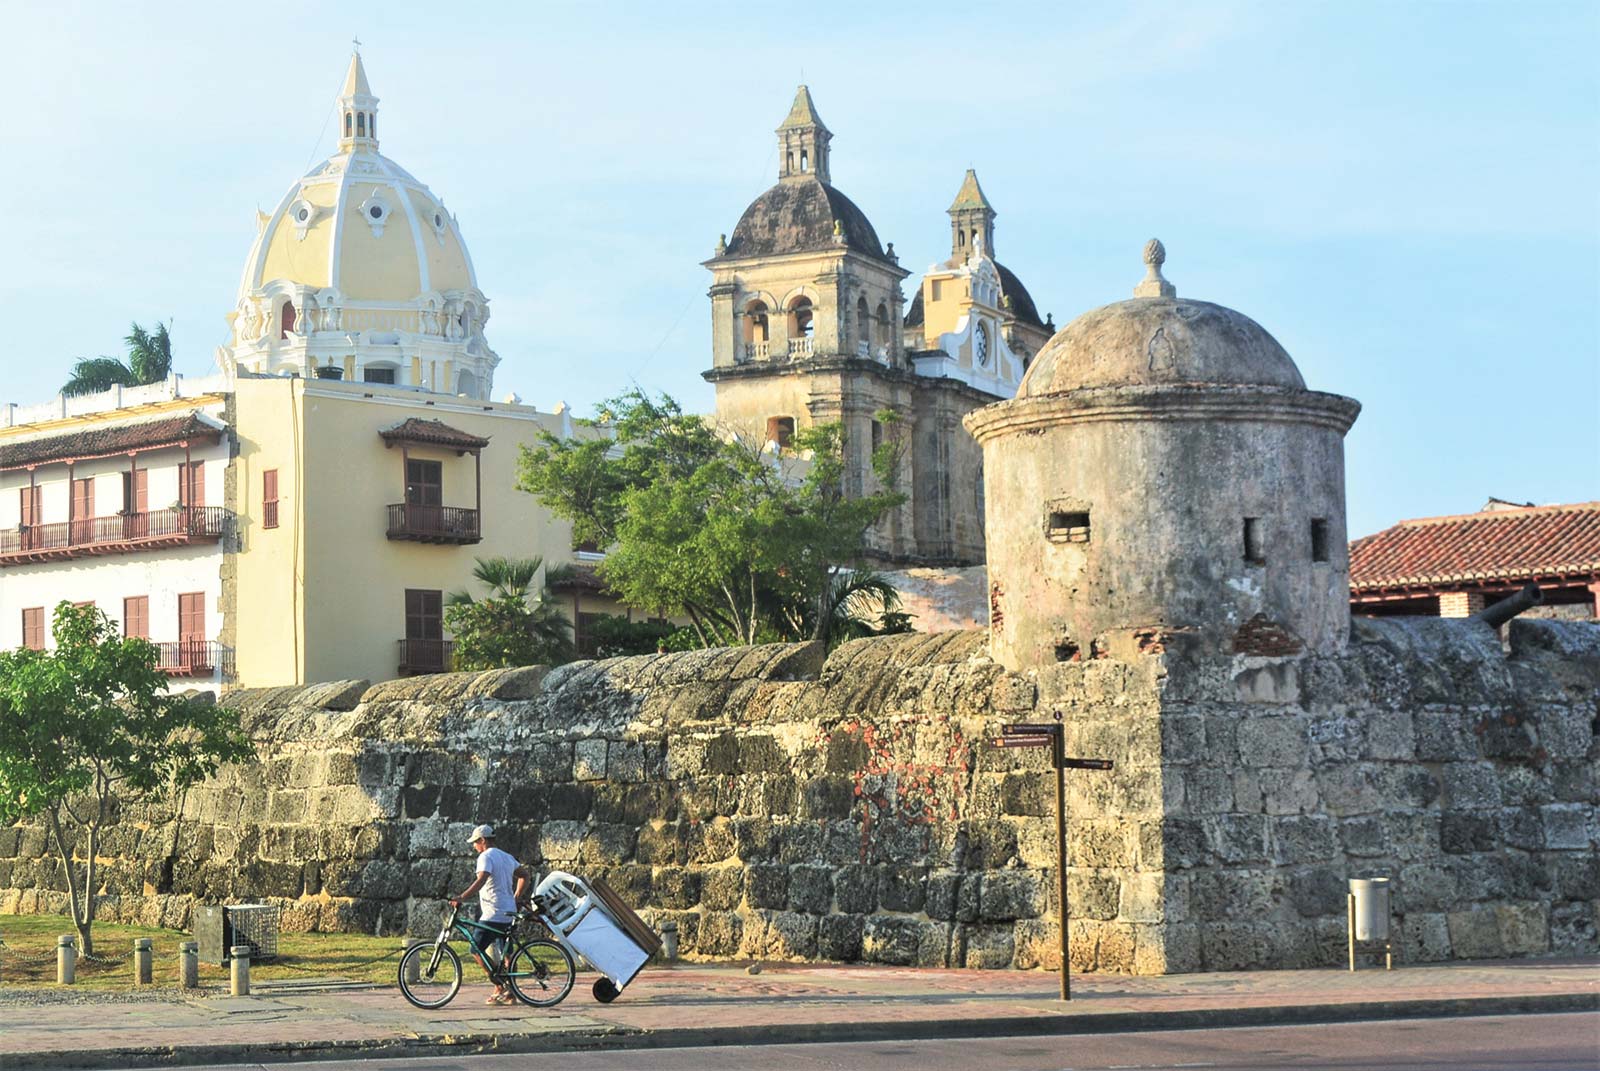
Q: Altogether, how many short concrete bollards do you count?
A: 6